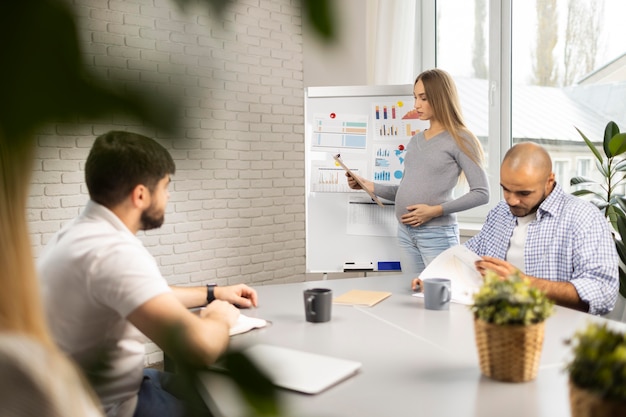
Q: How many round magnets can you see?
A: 4